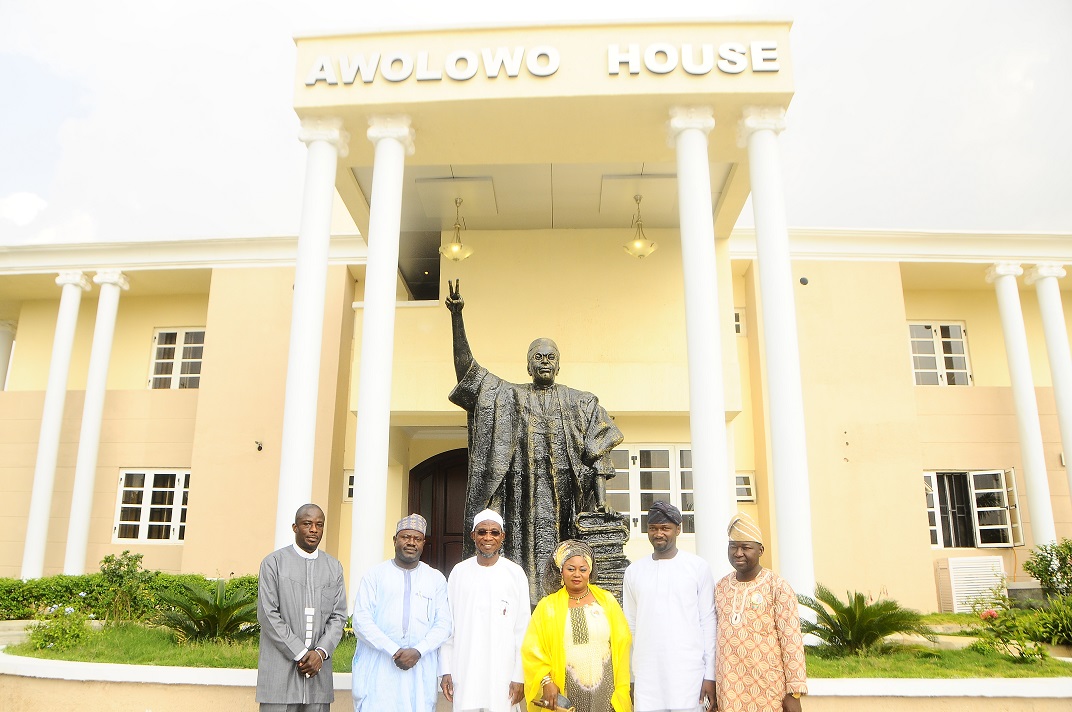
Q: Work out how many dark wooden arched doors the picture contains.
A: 1